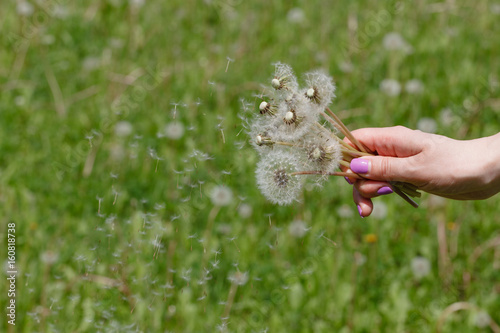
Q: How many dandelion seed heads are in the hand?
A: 7